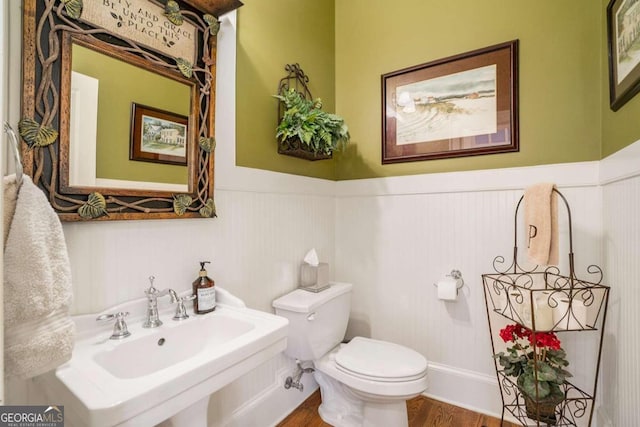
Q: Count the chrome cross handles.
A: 2